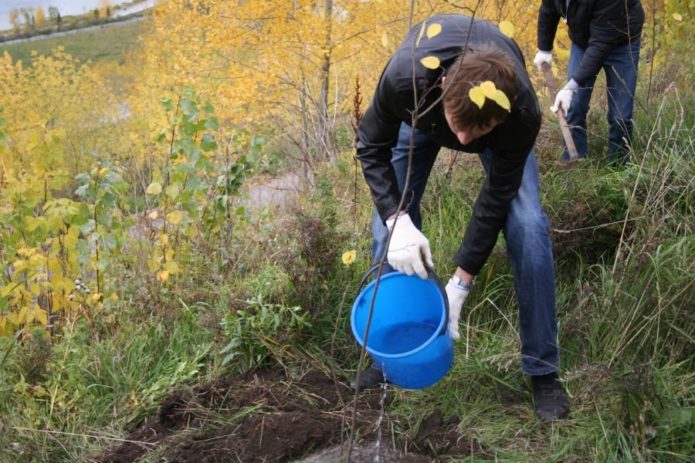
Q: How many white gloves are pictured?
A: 4